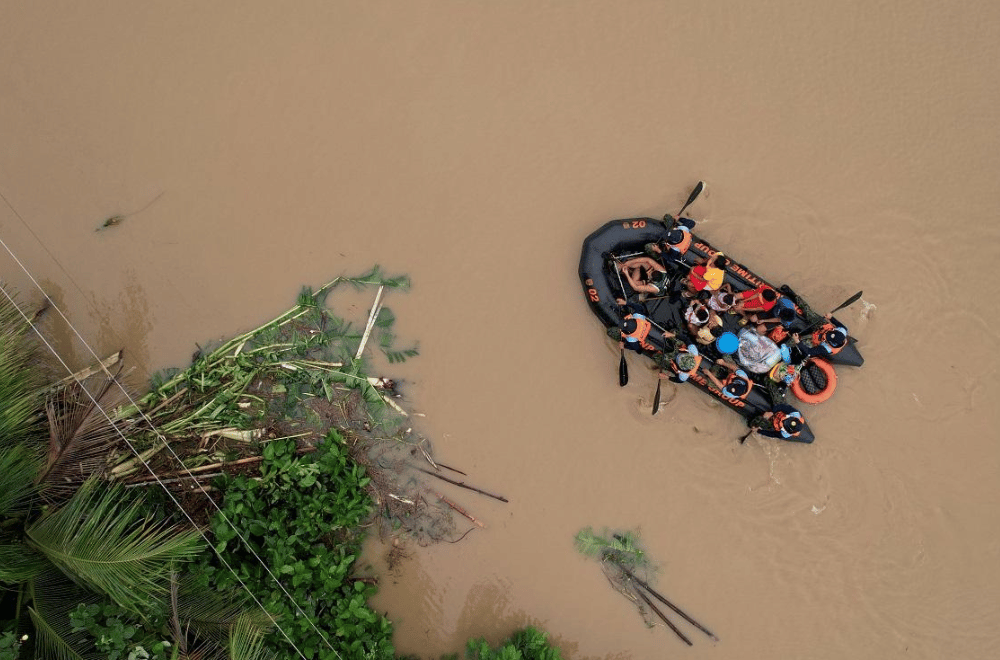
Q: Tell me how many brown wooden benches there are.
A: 0